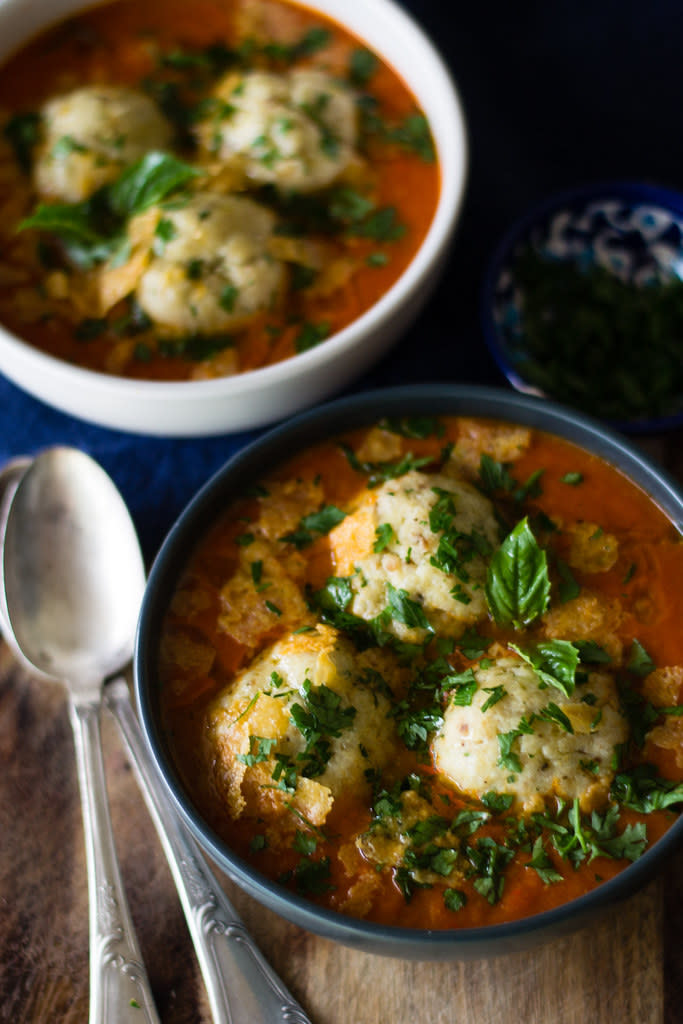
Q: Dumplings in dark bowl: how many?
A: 3